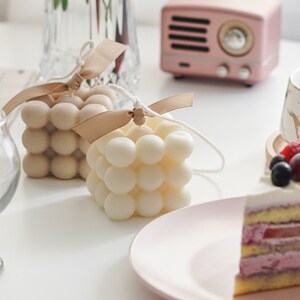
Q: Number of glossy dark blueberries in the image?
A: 2